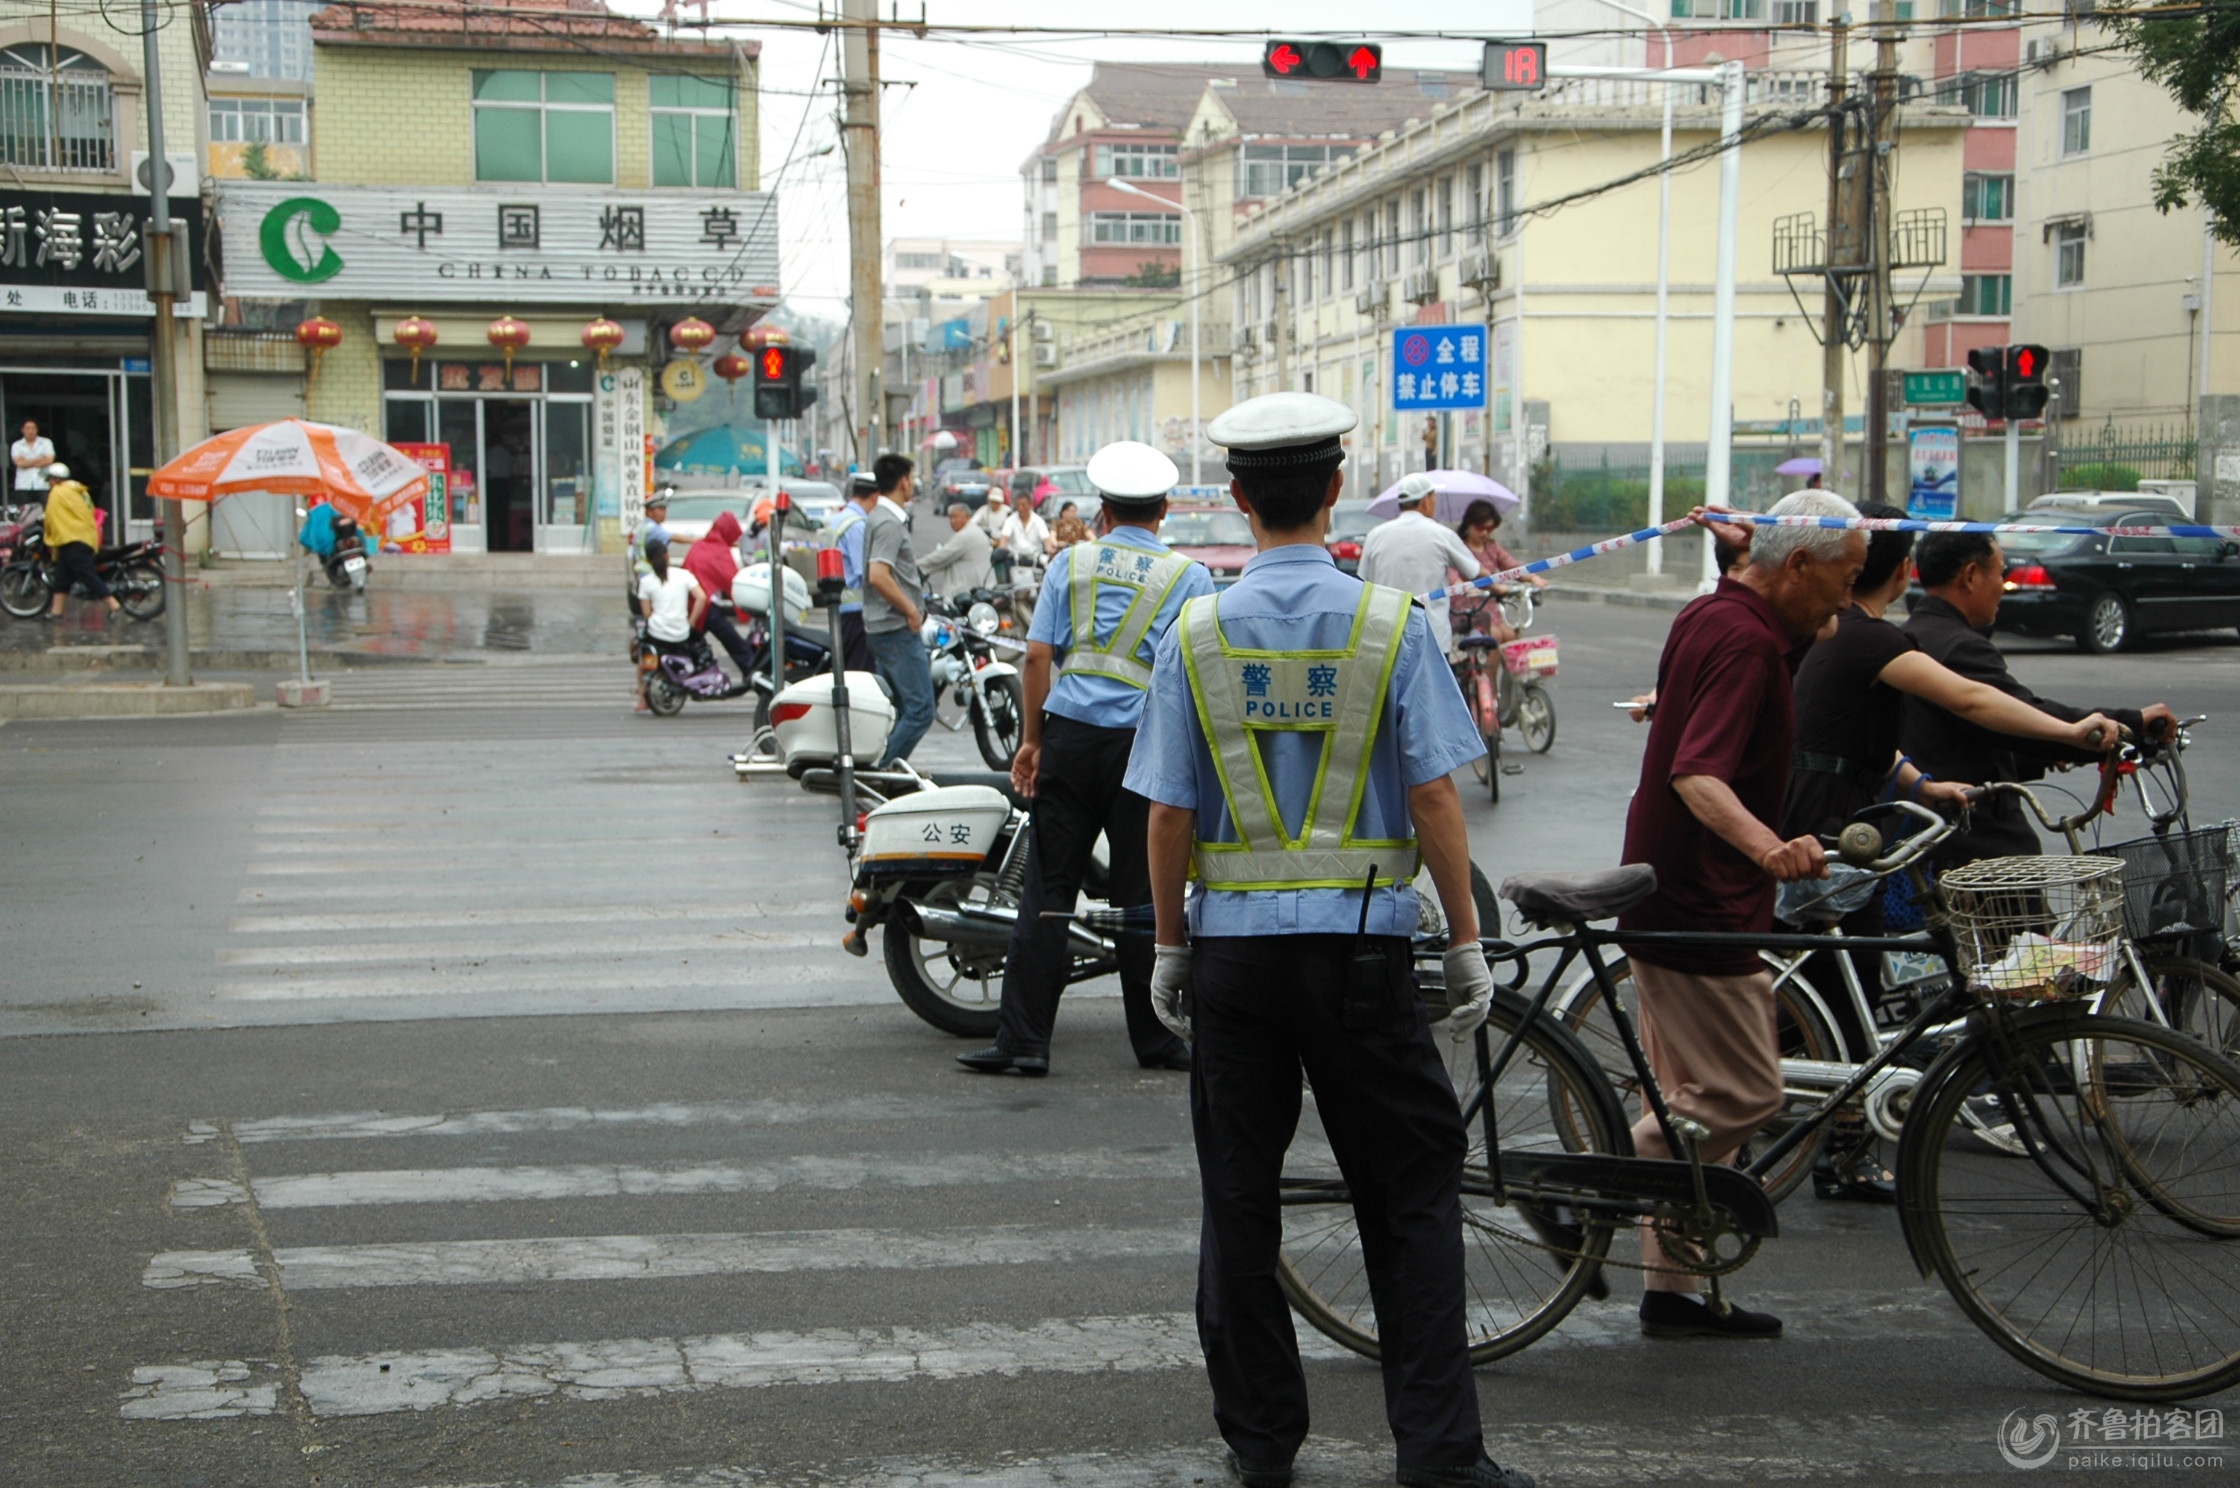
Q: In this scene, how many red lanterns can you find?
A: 7